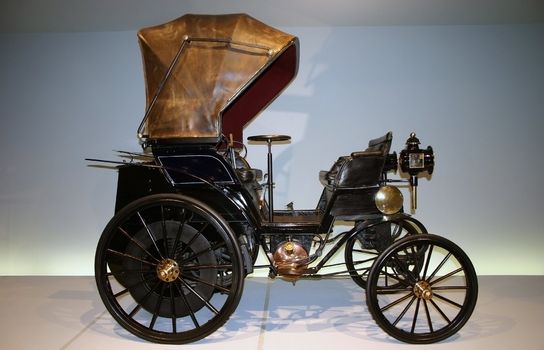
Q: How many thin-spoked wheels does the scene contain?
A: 3